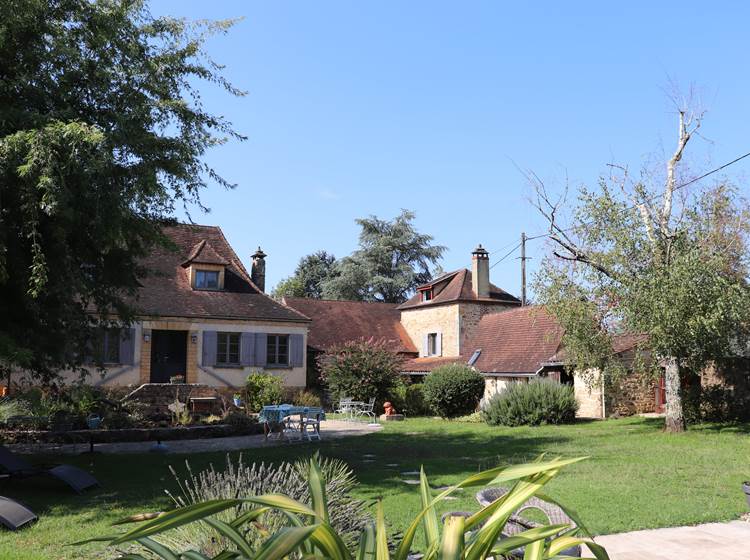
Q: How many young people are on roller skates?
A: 0